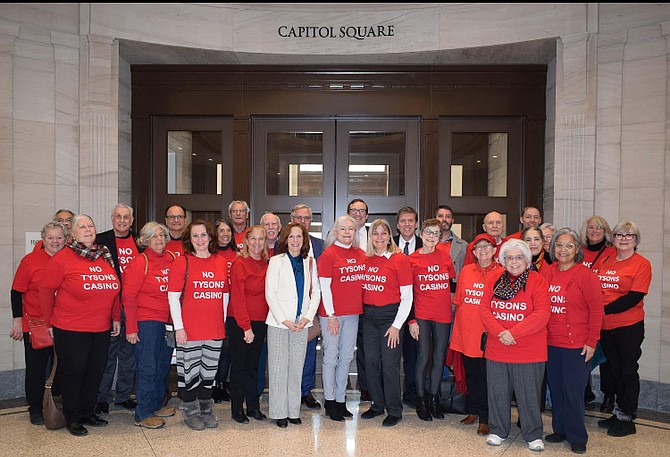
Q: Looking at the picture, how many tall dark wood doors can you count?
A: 4